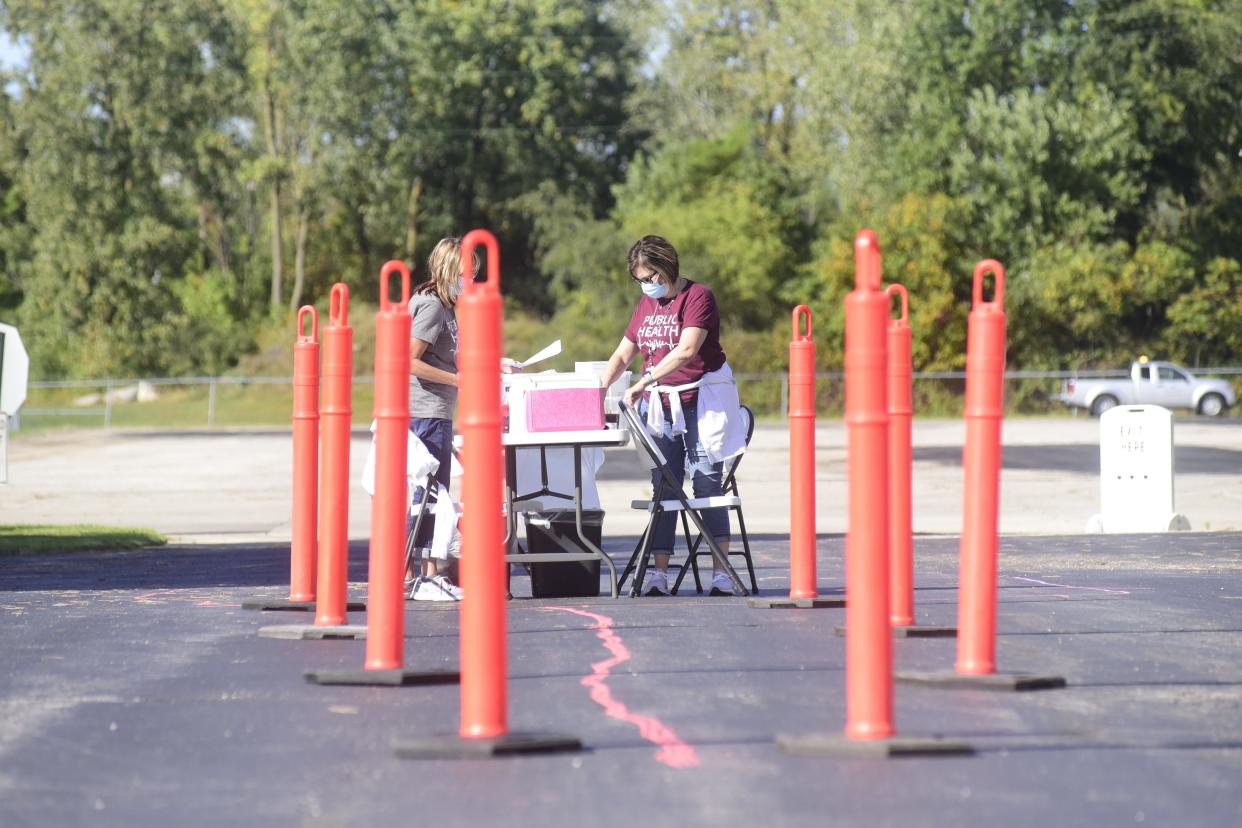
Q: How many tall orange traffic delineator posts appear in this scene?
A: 8